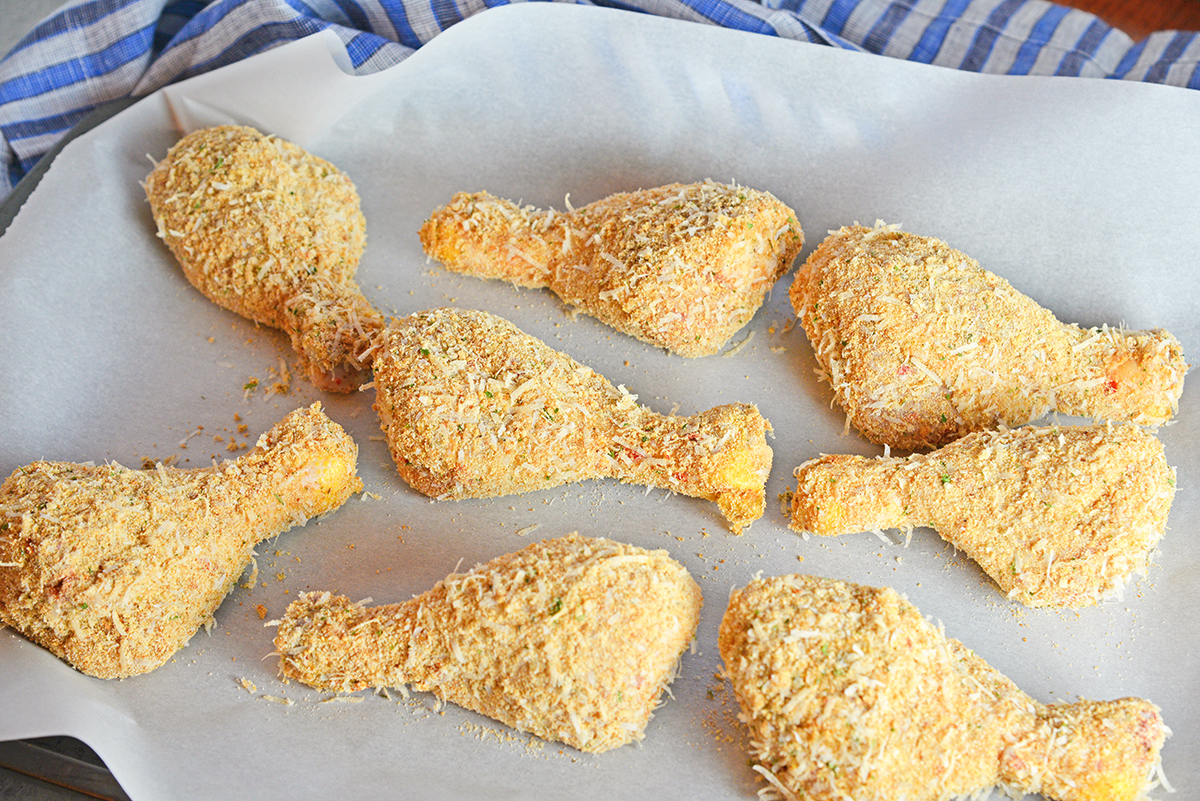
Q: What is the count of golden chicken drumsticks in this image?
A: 8